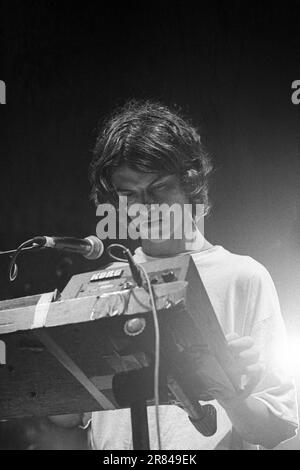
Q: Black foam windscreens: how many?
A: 0